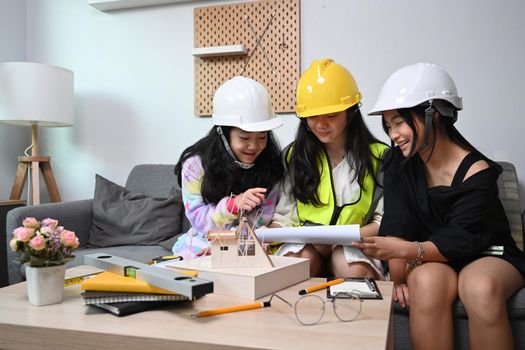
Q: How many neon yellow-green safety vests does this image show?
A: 1